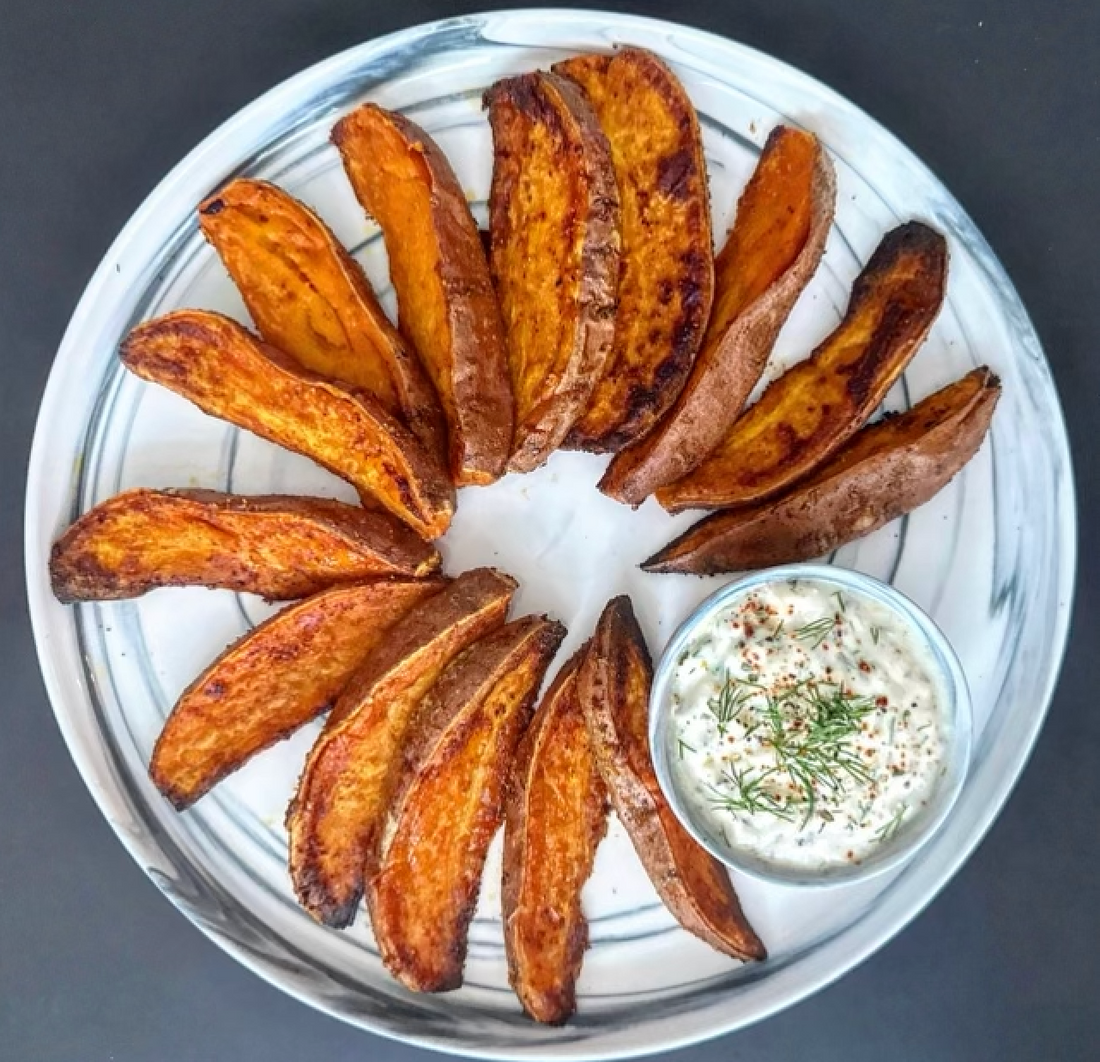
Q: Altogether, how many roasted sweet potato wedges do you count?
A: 14